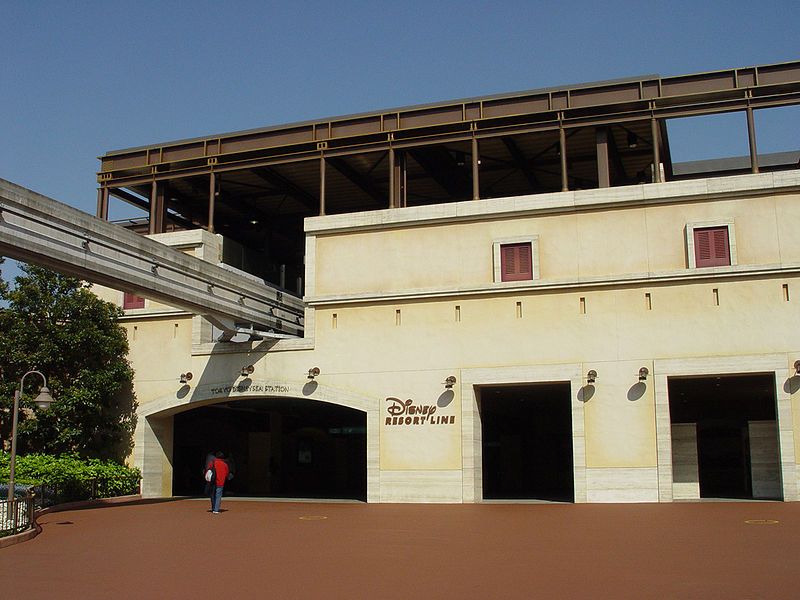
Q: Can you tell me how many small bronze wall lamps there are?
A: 7